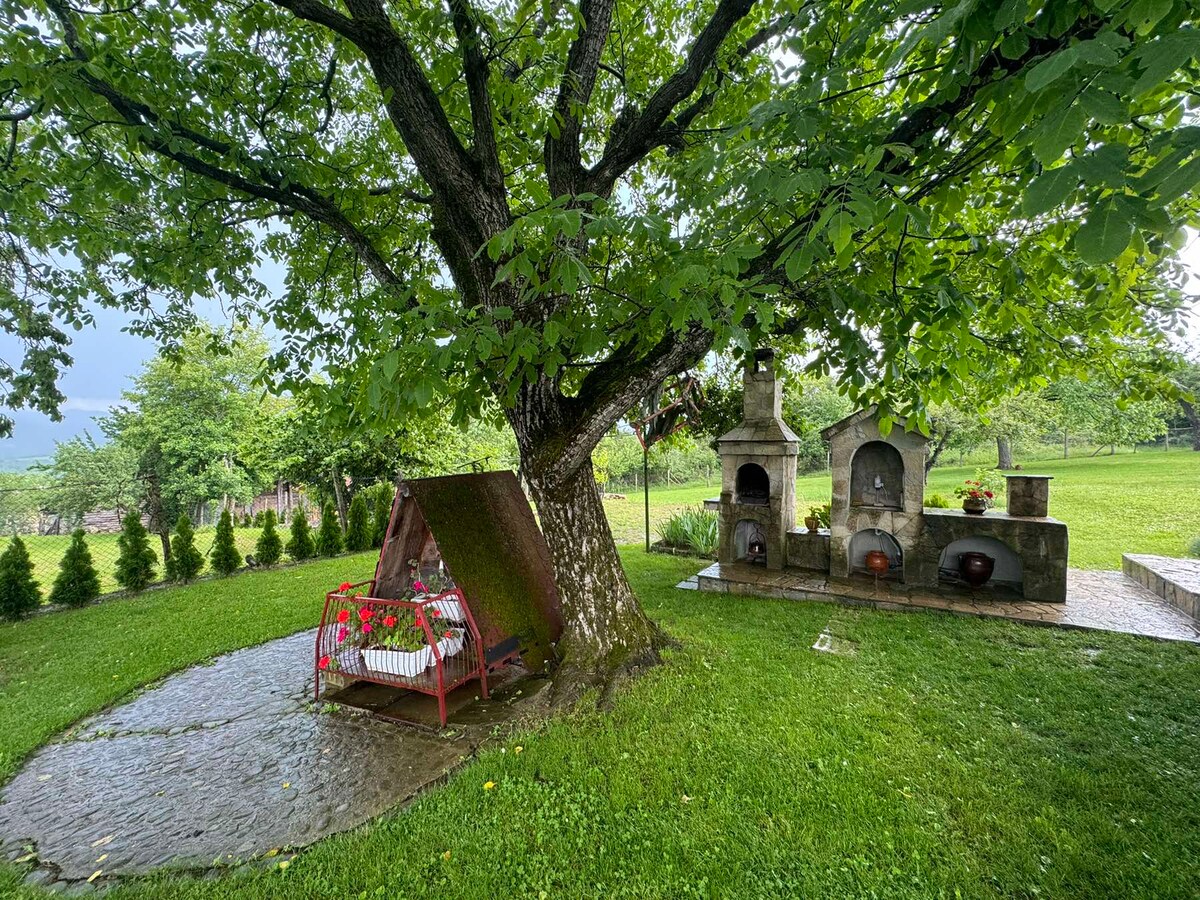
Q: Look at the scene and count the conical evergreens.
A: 10